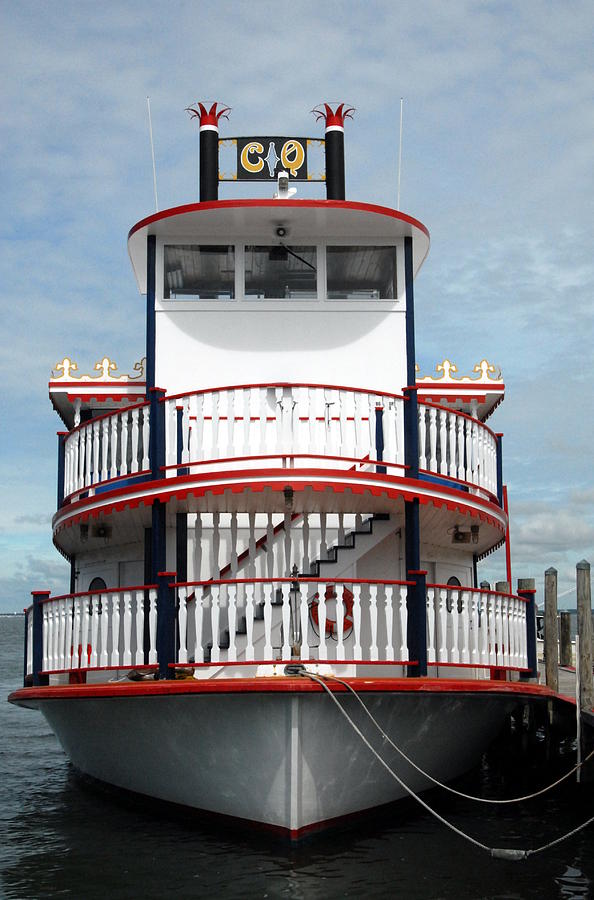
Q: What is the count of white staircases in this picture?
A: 1